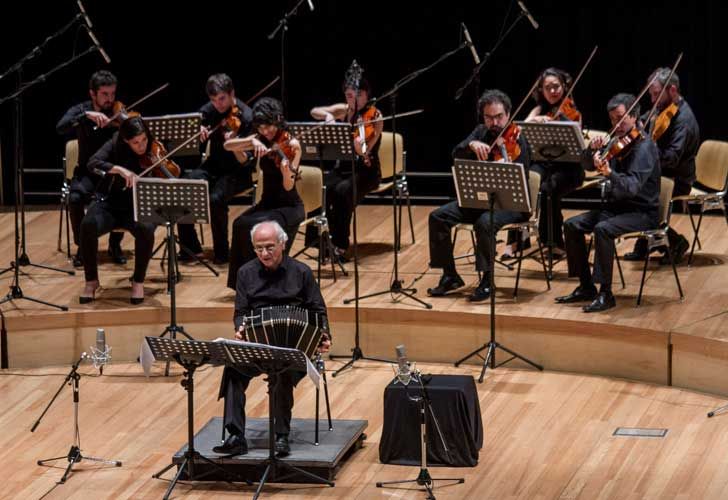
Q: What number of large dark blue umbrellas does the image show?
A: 0